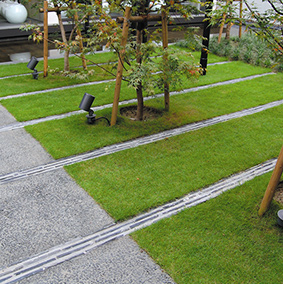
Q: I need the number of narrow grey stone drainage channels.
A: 5